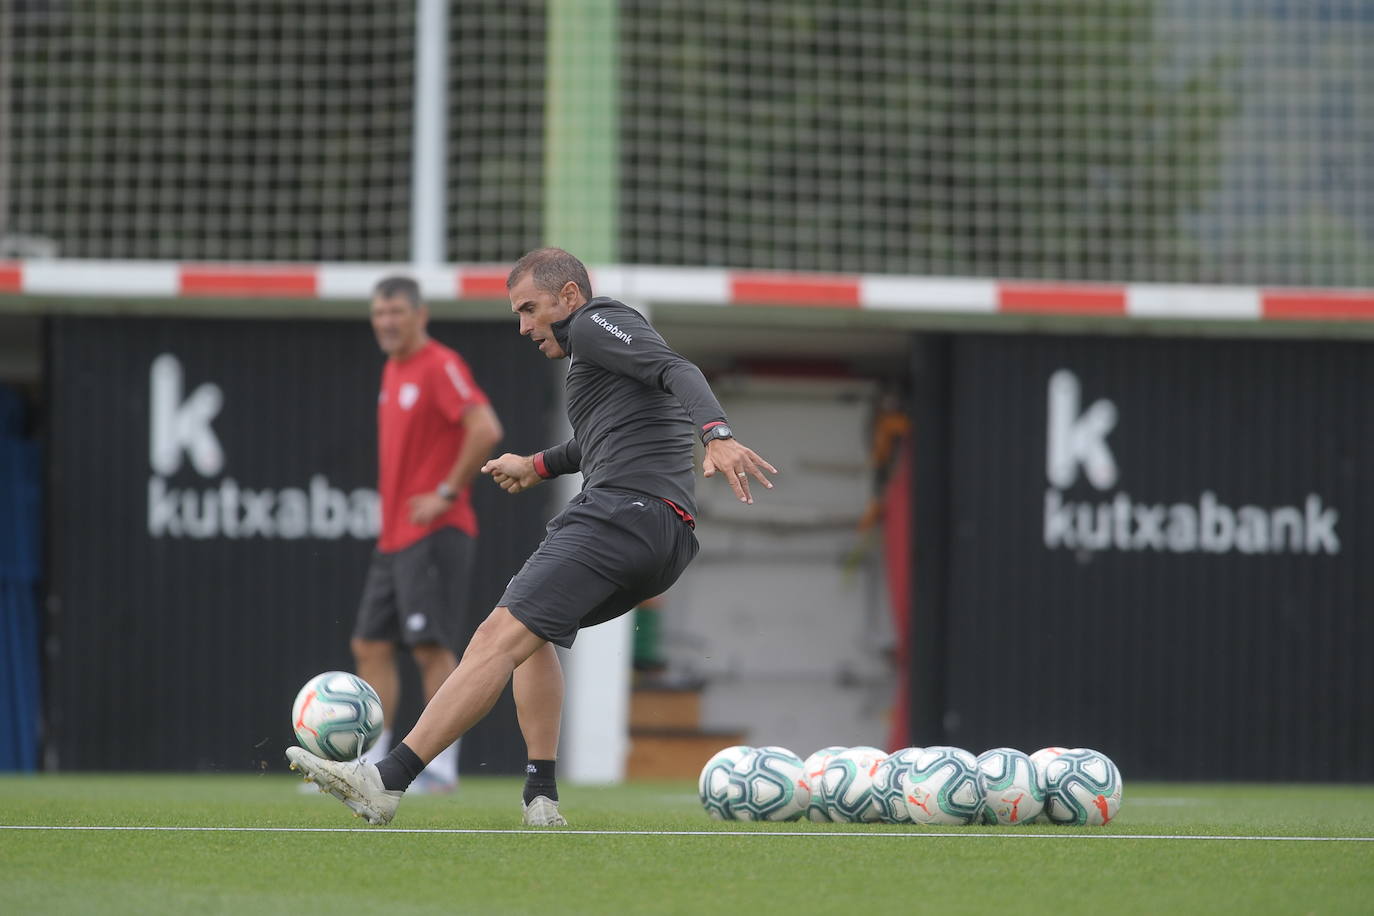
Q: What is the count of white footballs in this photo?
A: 10